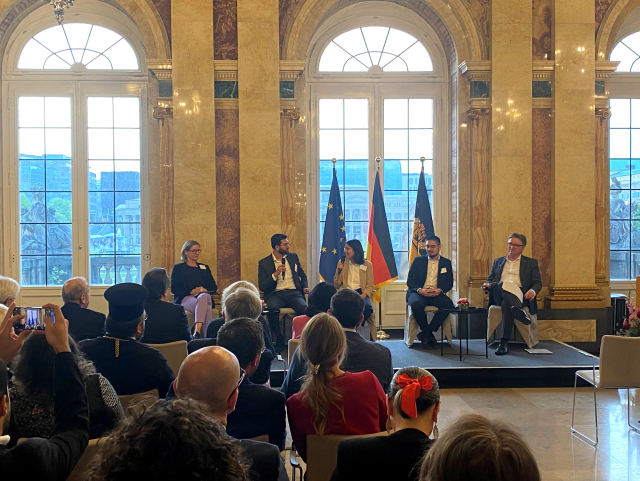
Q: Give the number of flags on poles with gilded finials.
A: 3